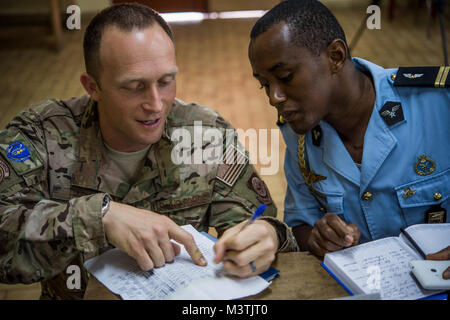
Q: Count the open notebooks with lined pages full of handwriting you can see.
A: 1